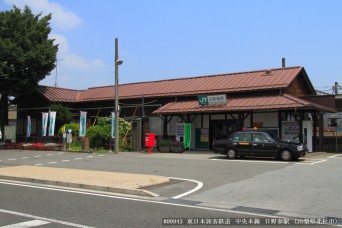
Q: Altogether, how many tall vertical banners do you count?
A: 5